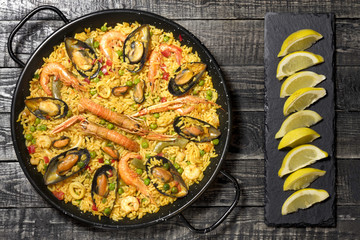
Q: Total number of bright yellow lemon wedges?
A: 9